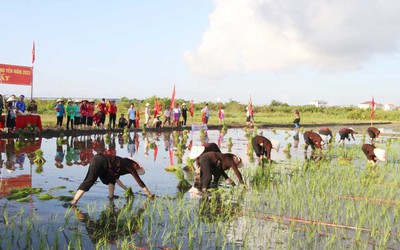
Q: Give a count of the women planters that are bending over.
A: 9